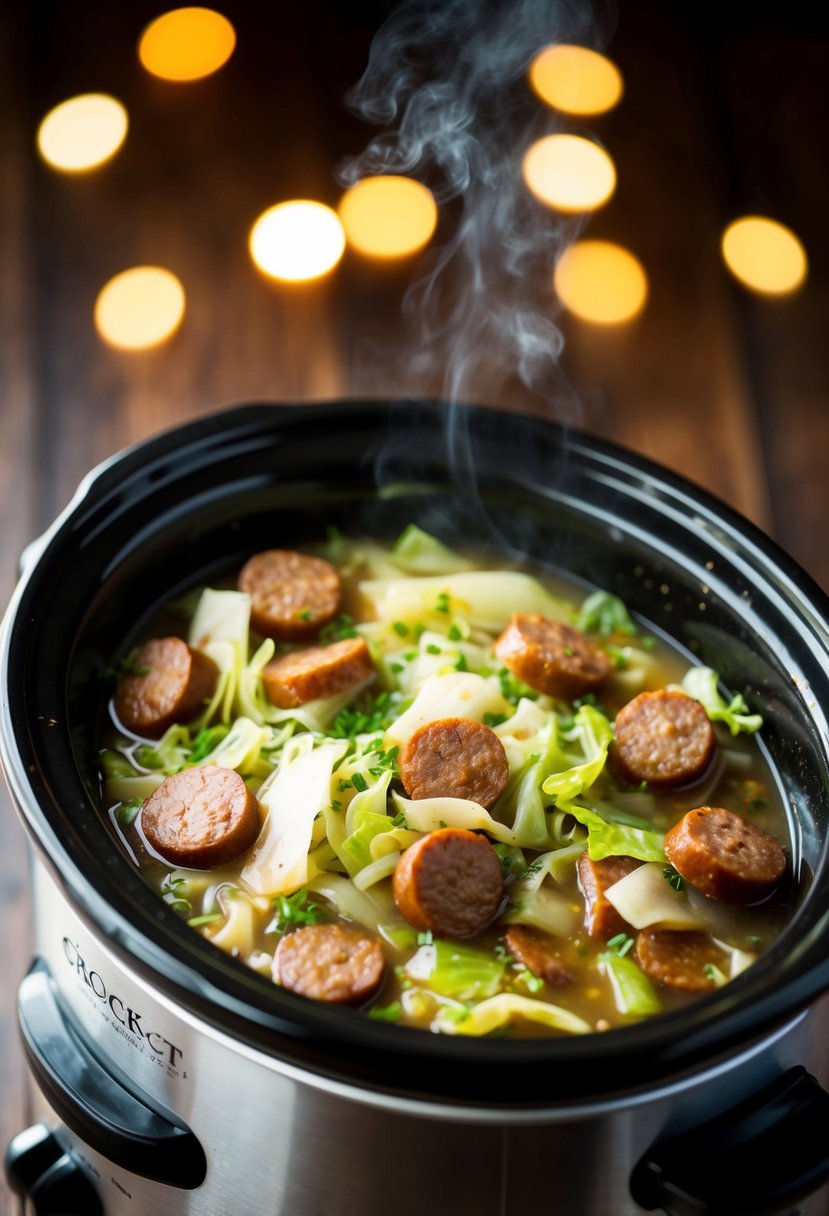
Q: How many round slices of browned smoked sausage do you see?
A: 13